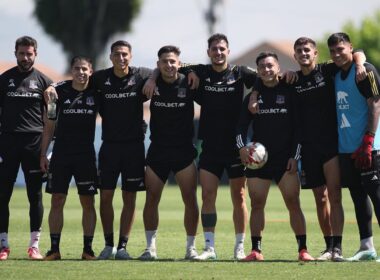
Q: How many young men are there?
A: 8